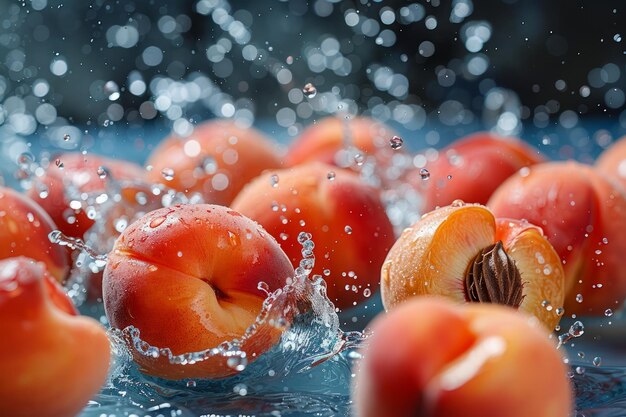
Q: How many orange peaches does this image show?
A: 12